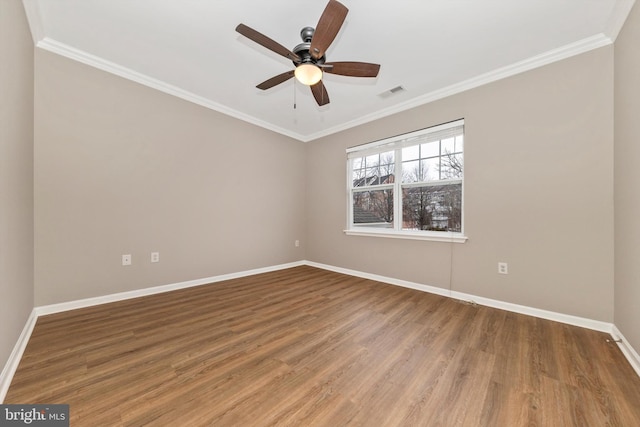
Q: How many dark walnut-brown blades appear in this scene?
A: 5